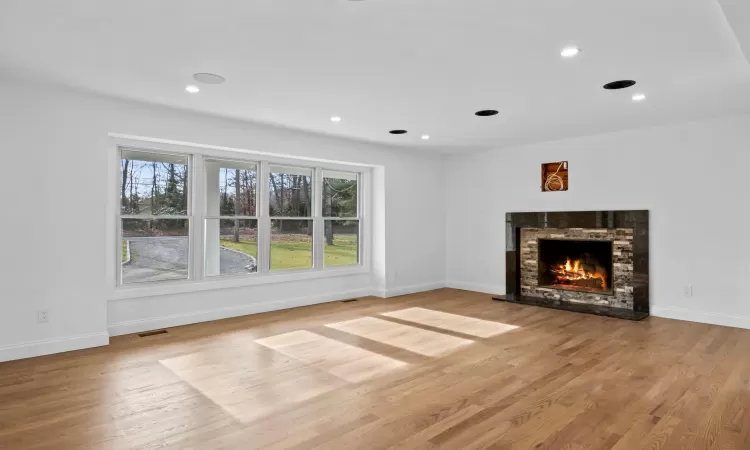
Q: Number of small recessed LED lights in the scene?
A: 5